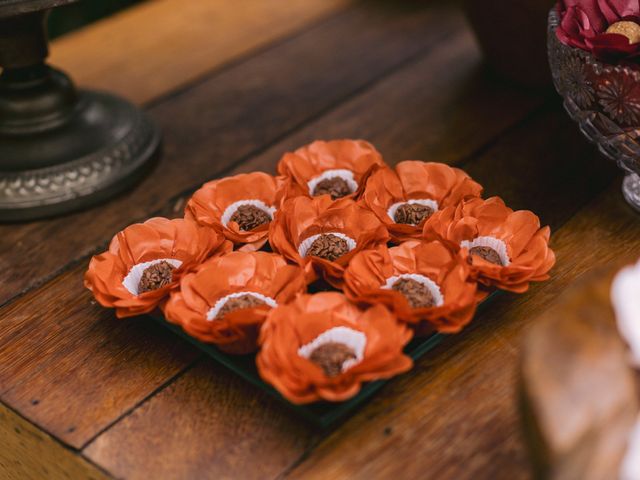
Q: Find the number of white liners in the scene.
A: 9